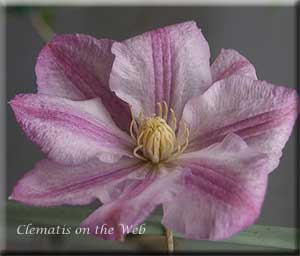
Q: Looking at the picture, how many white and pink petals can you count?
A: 8